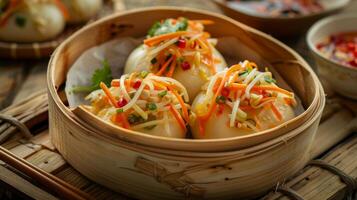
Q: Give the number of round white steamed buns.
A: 5